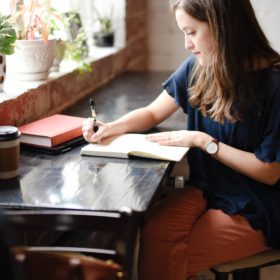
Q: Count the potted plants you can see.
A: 4